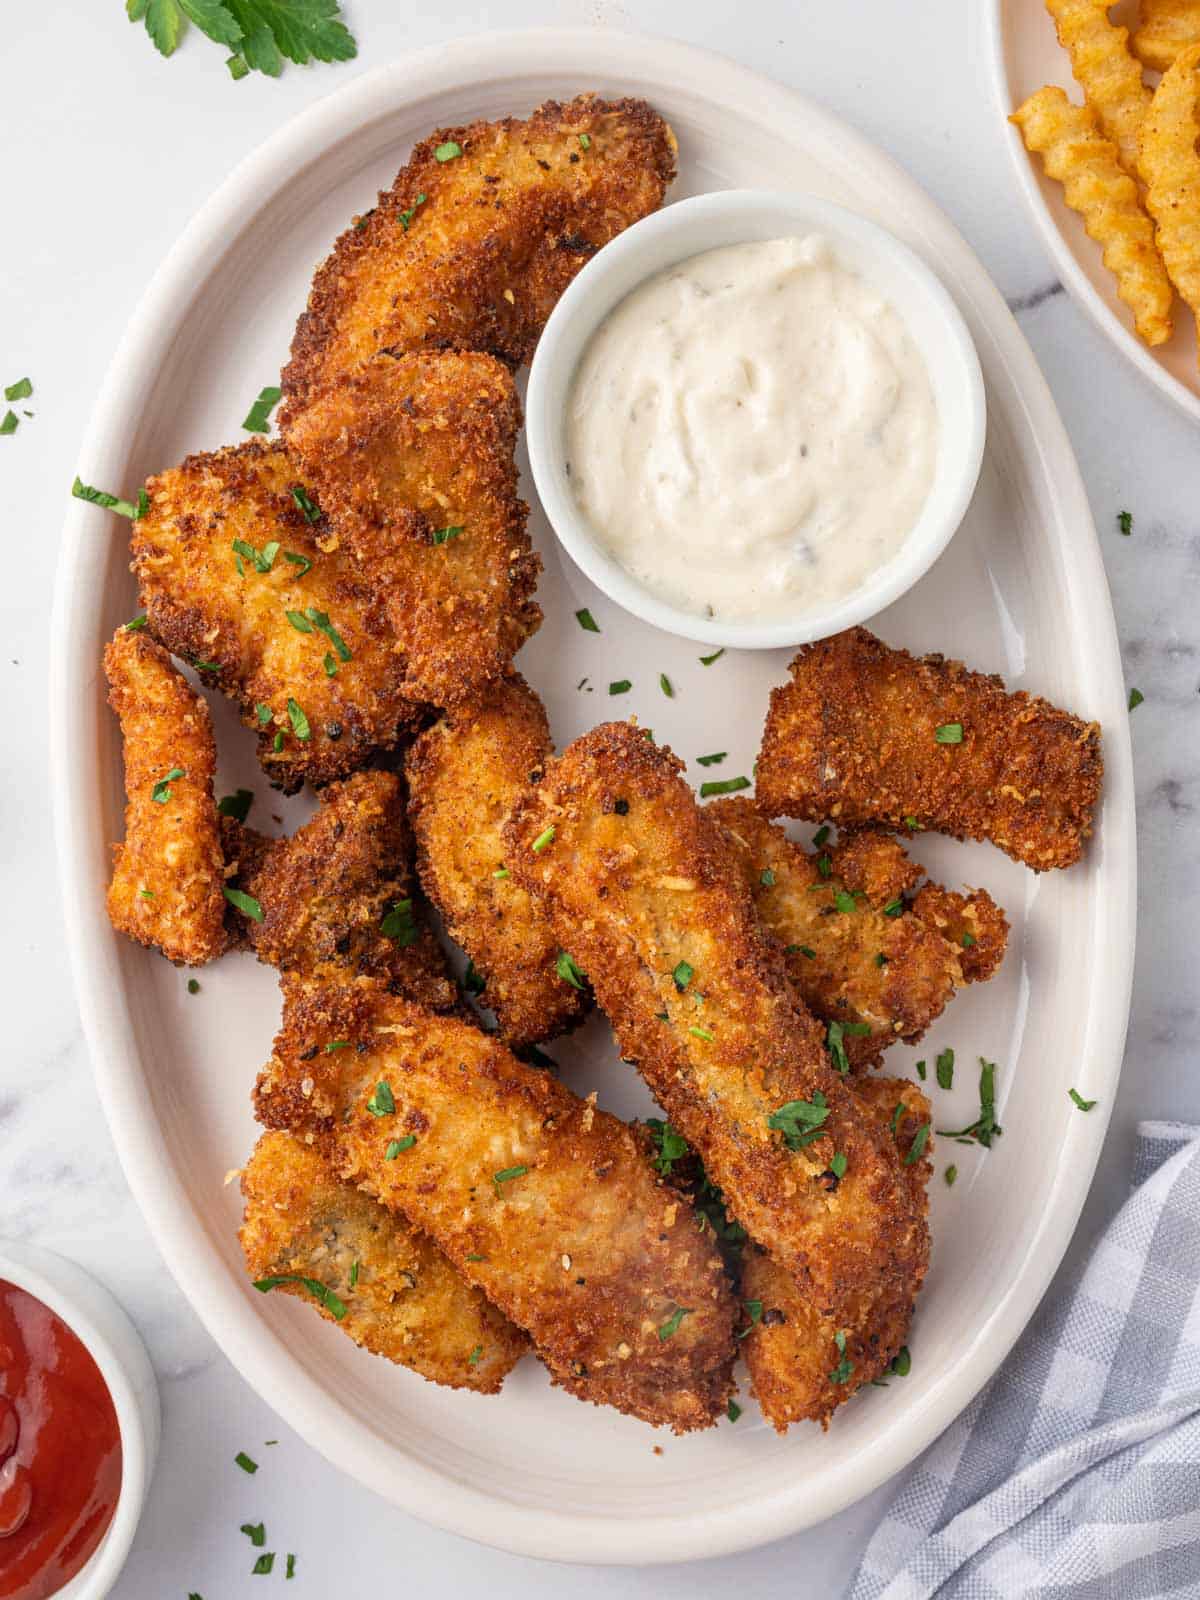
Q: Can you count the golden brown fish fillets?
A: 12